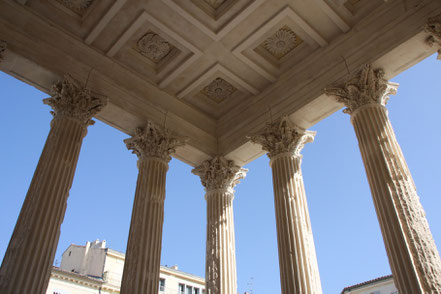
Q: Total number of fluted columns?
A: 5